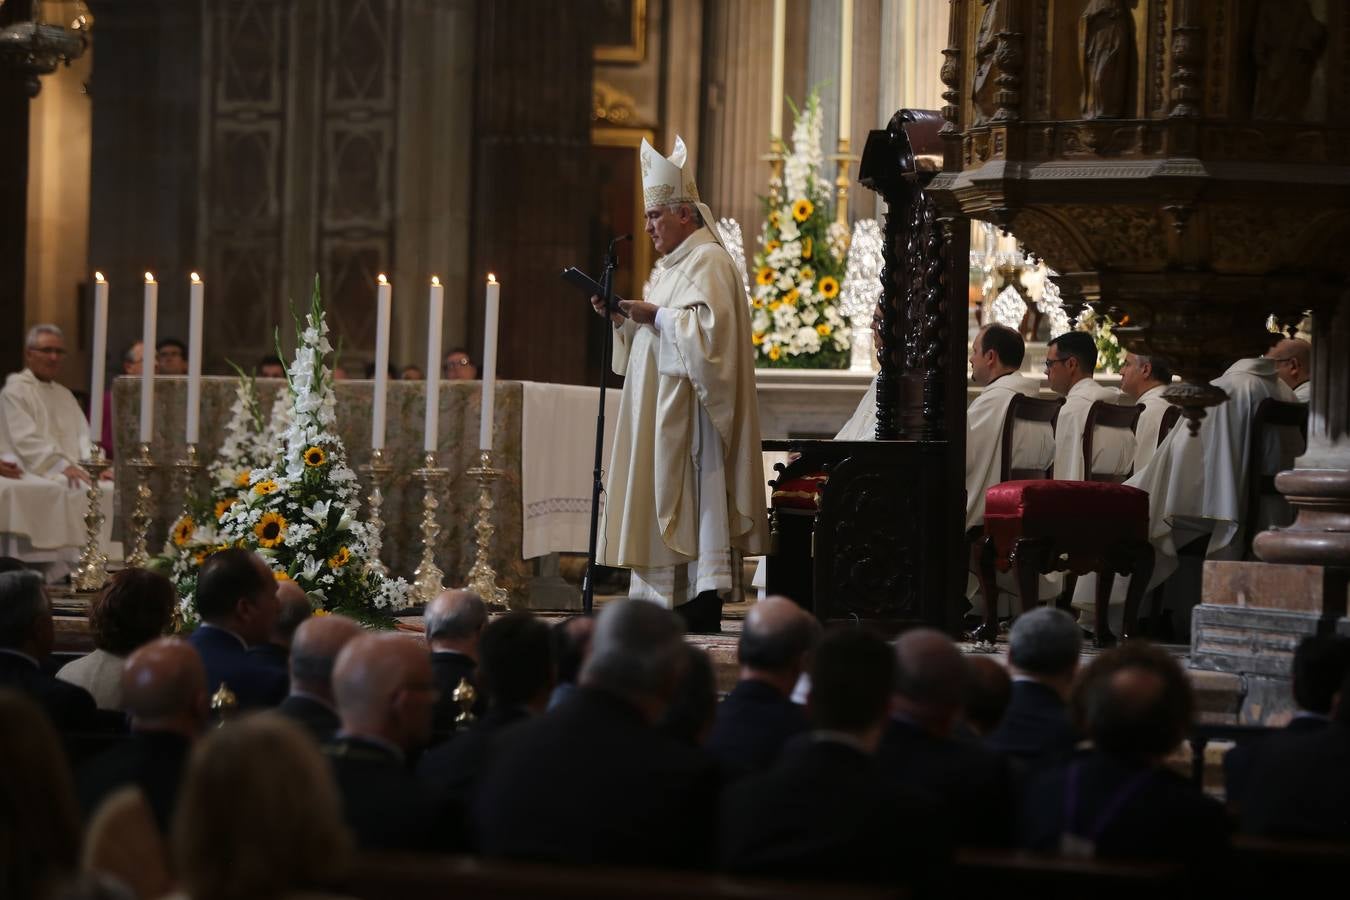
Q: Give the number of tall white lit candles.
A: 6